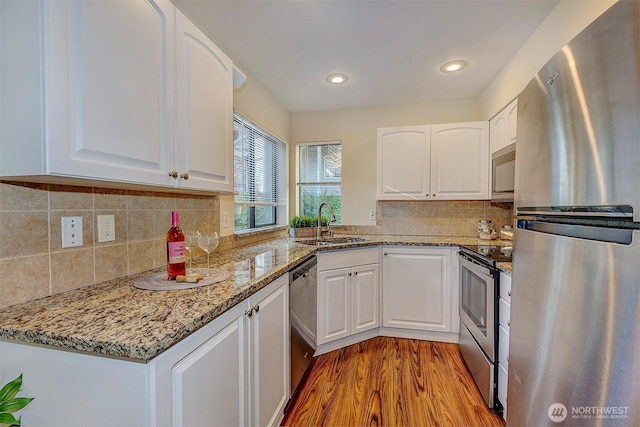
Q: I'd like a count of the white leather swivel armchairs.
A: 0